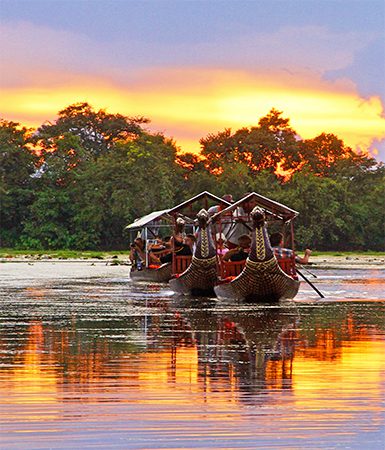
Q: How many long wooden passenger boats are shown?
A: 3